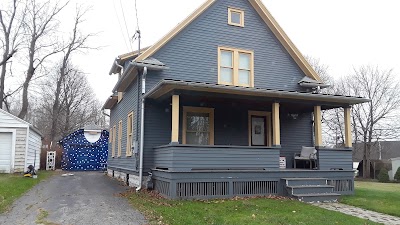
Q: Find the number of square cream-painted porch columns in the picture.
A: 4